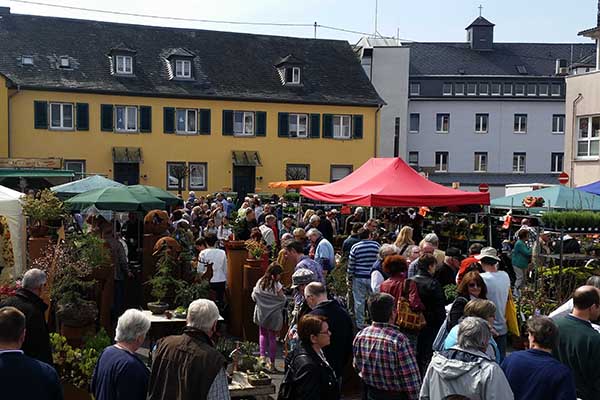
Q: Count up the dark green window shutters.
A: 12